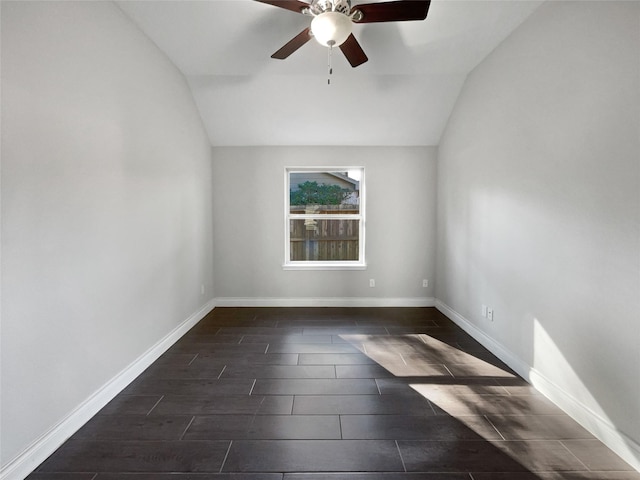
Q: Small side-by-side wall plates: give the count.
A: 2